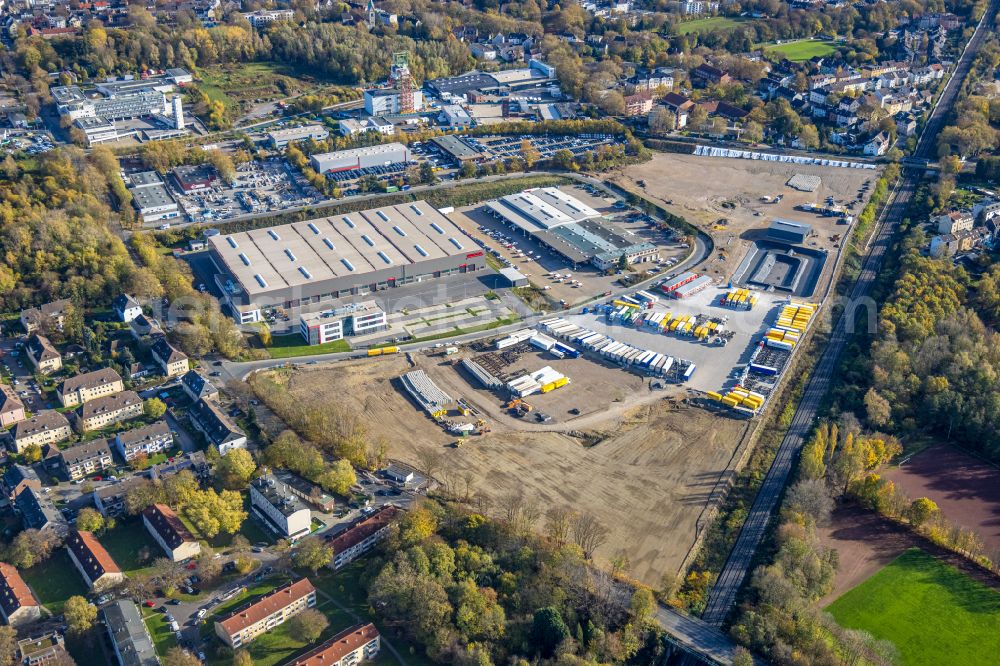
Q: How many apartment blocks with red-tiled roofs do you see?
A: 6